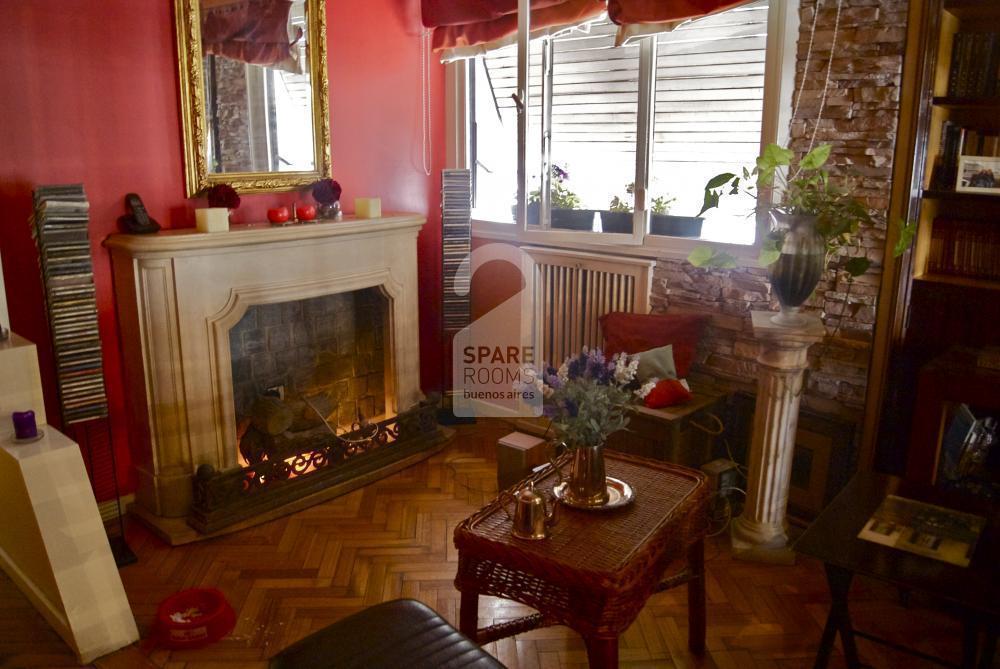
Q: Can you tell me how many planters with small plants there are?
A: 2